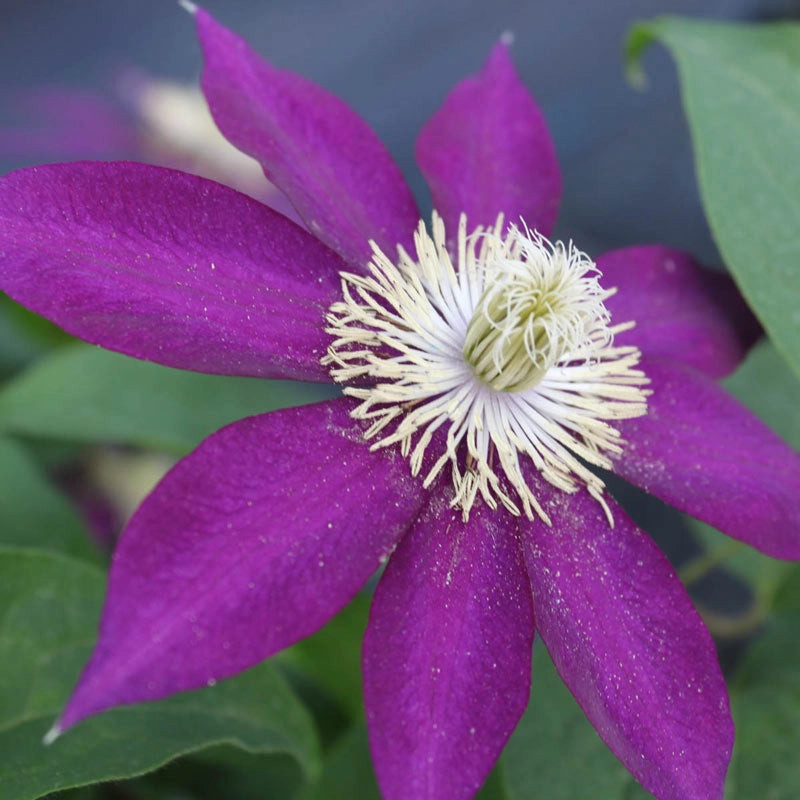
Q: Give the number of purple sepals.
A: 8